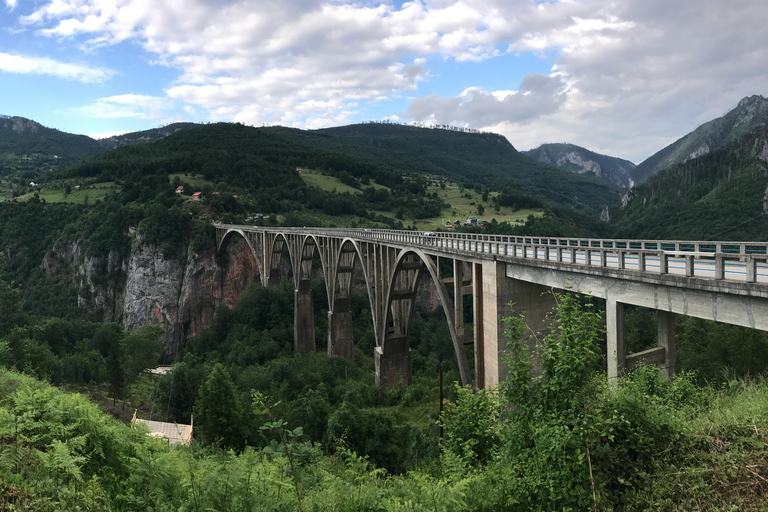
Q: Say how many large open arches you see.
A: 5